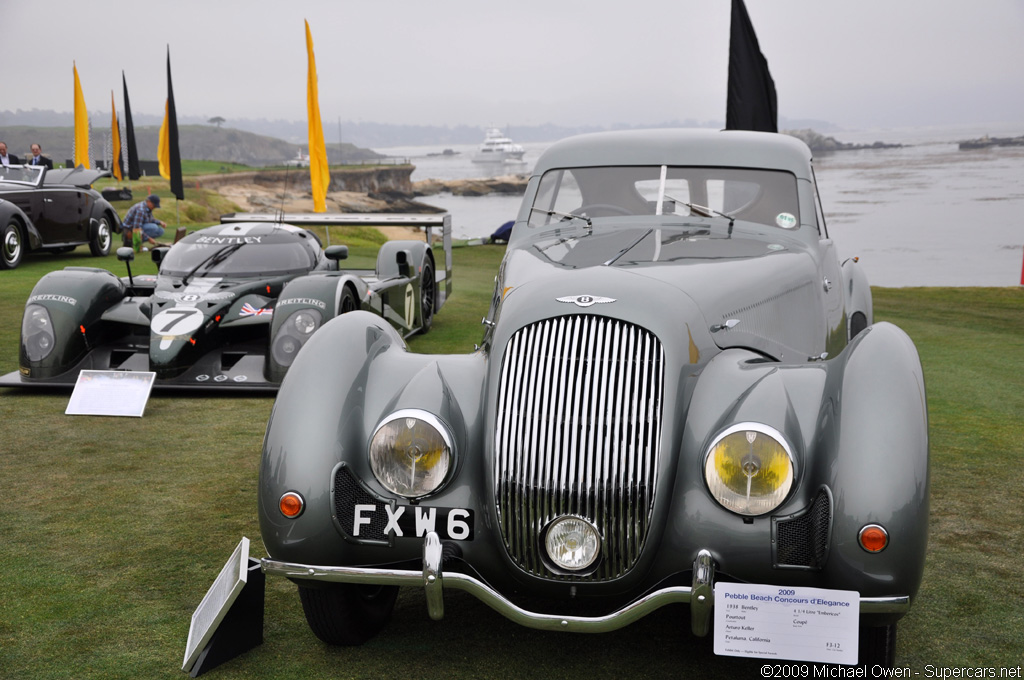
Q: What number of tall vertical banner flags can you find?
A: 7